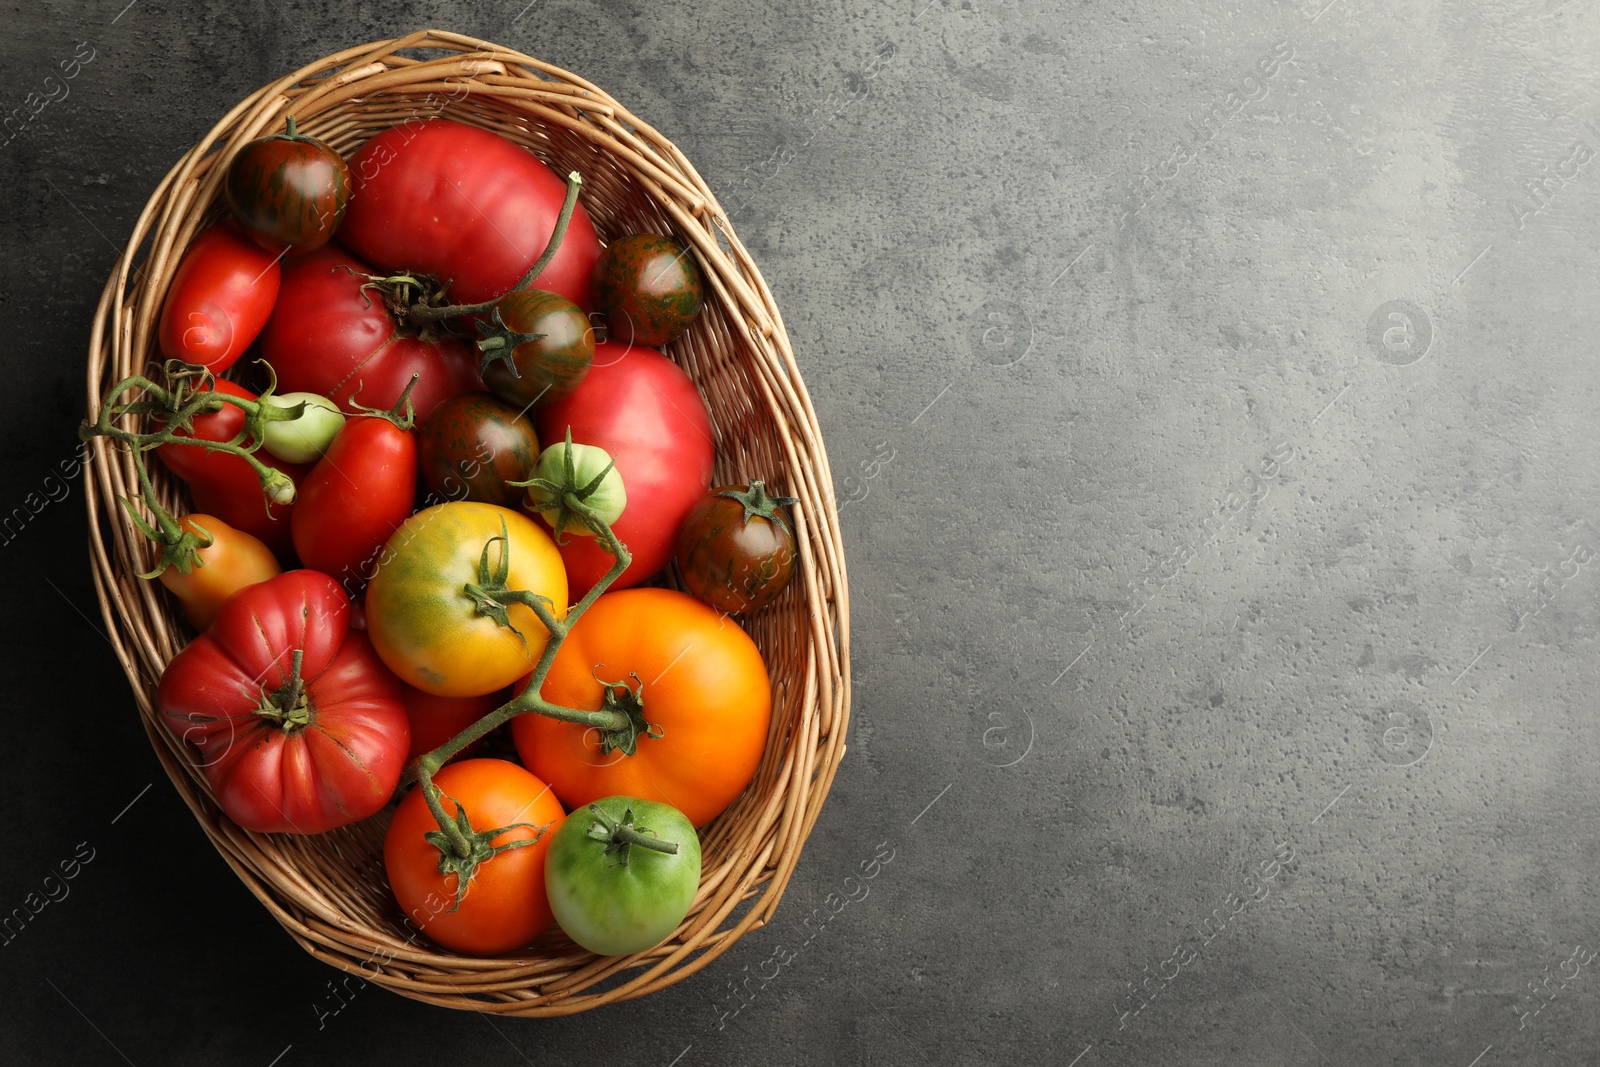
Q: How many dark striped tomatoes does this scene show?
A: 5